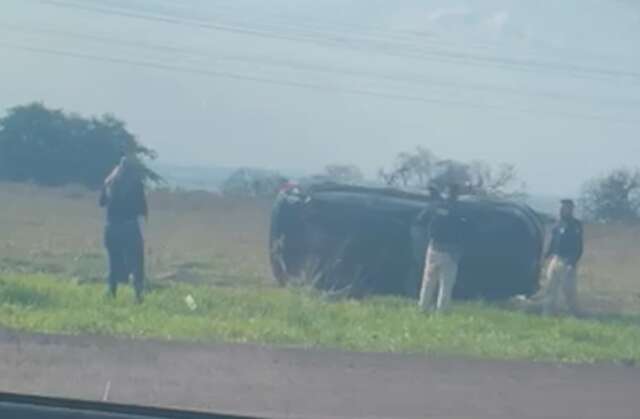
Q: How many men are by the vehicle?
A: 3